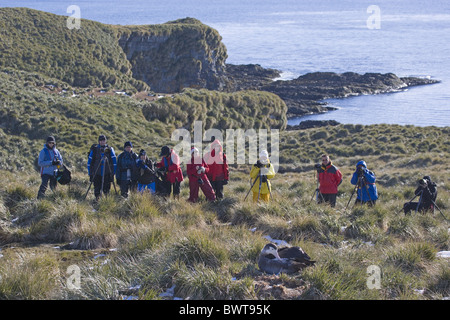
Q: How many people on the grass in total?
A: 11